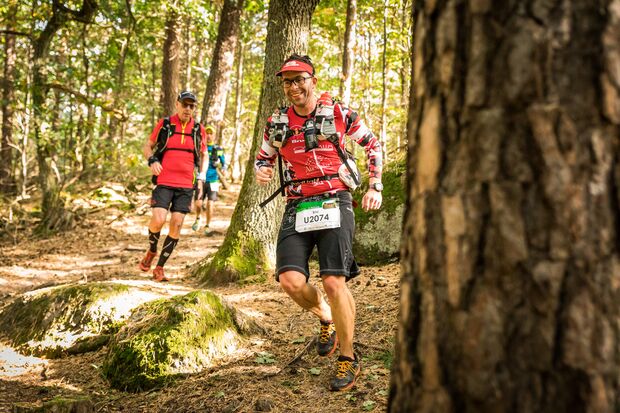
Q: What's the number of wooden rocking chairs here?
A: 0